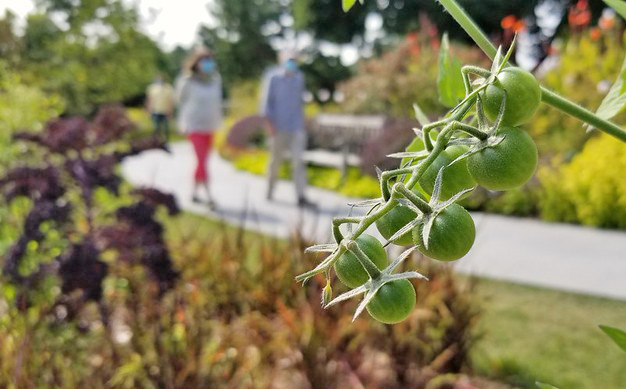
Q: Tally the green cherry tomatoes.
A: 7